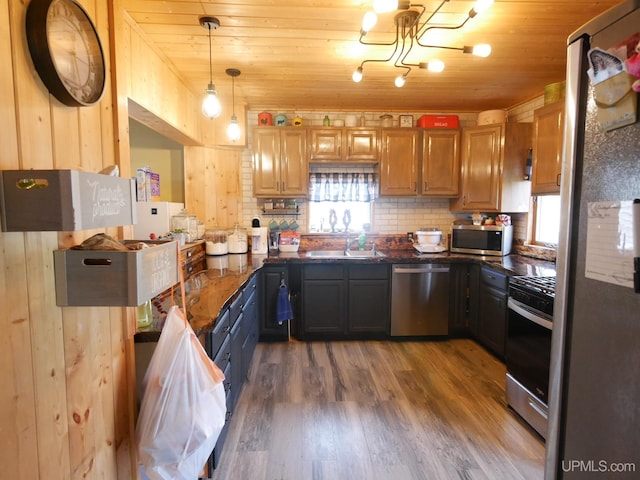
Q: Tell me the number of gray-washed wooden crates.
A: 2